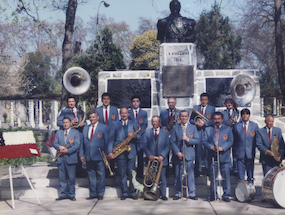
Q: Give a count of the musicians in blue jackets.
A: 14